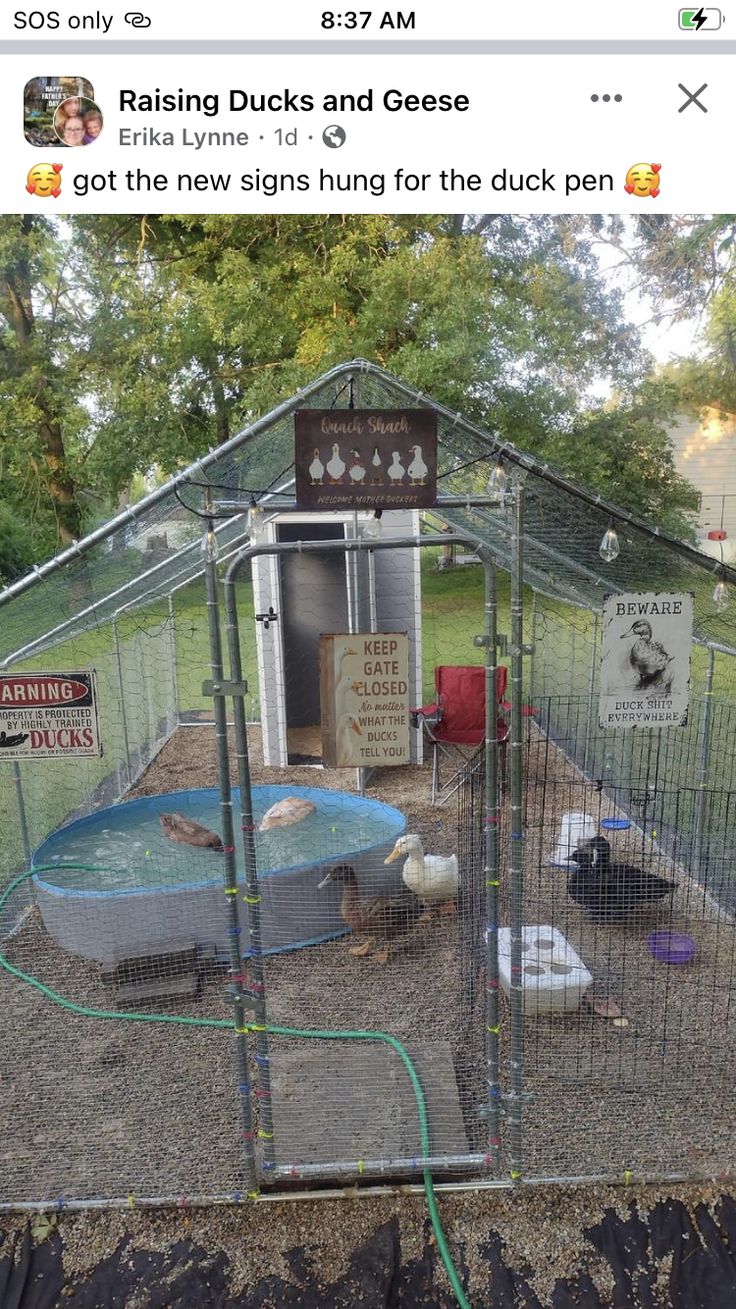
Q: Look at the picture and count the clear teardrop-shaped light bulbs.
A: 6